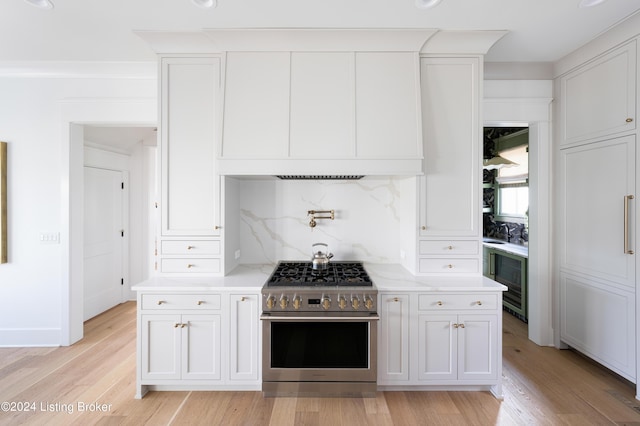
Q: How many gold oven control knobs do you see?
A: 7